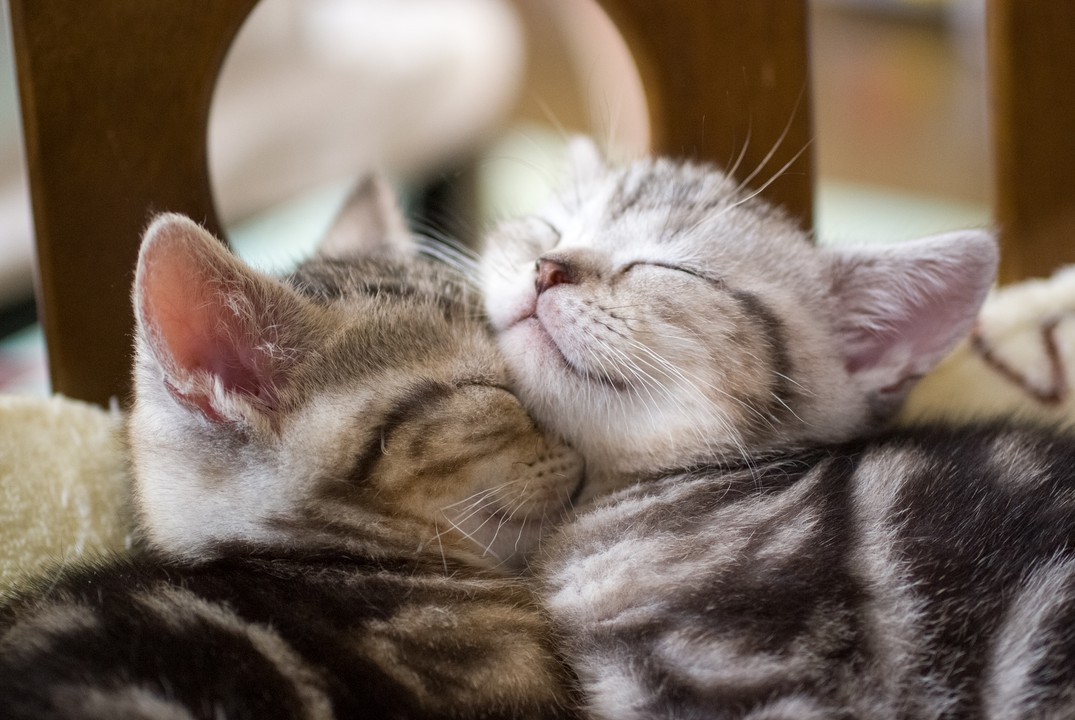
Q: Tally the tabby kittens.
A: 2